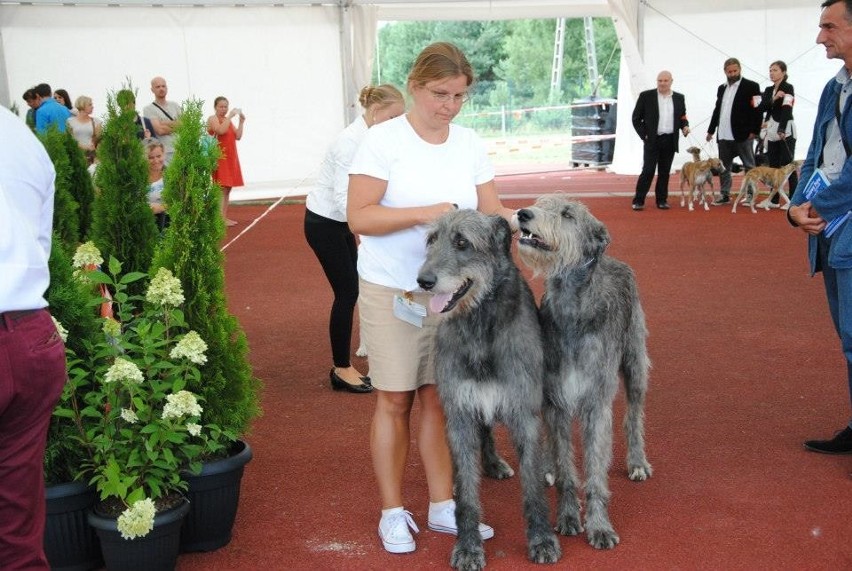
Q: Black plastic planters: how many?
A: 3